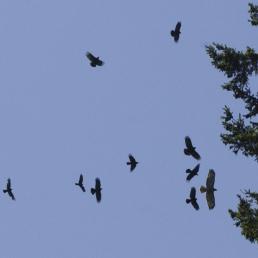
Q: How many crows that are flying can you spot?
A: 9